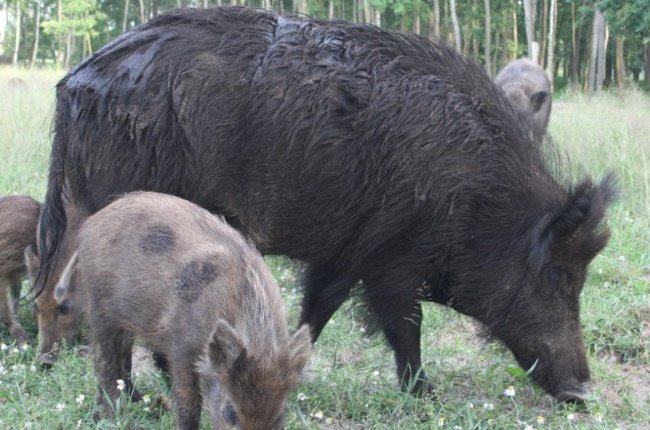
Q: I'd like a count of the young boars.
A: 3